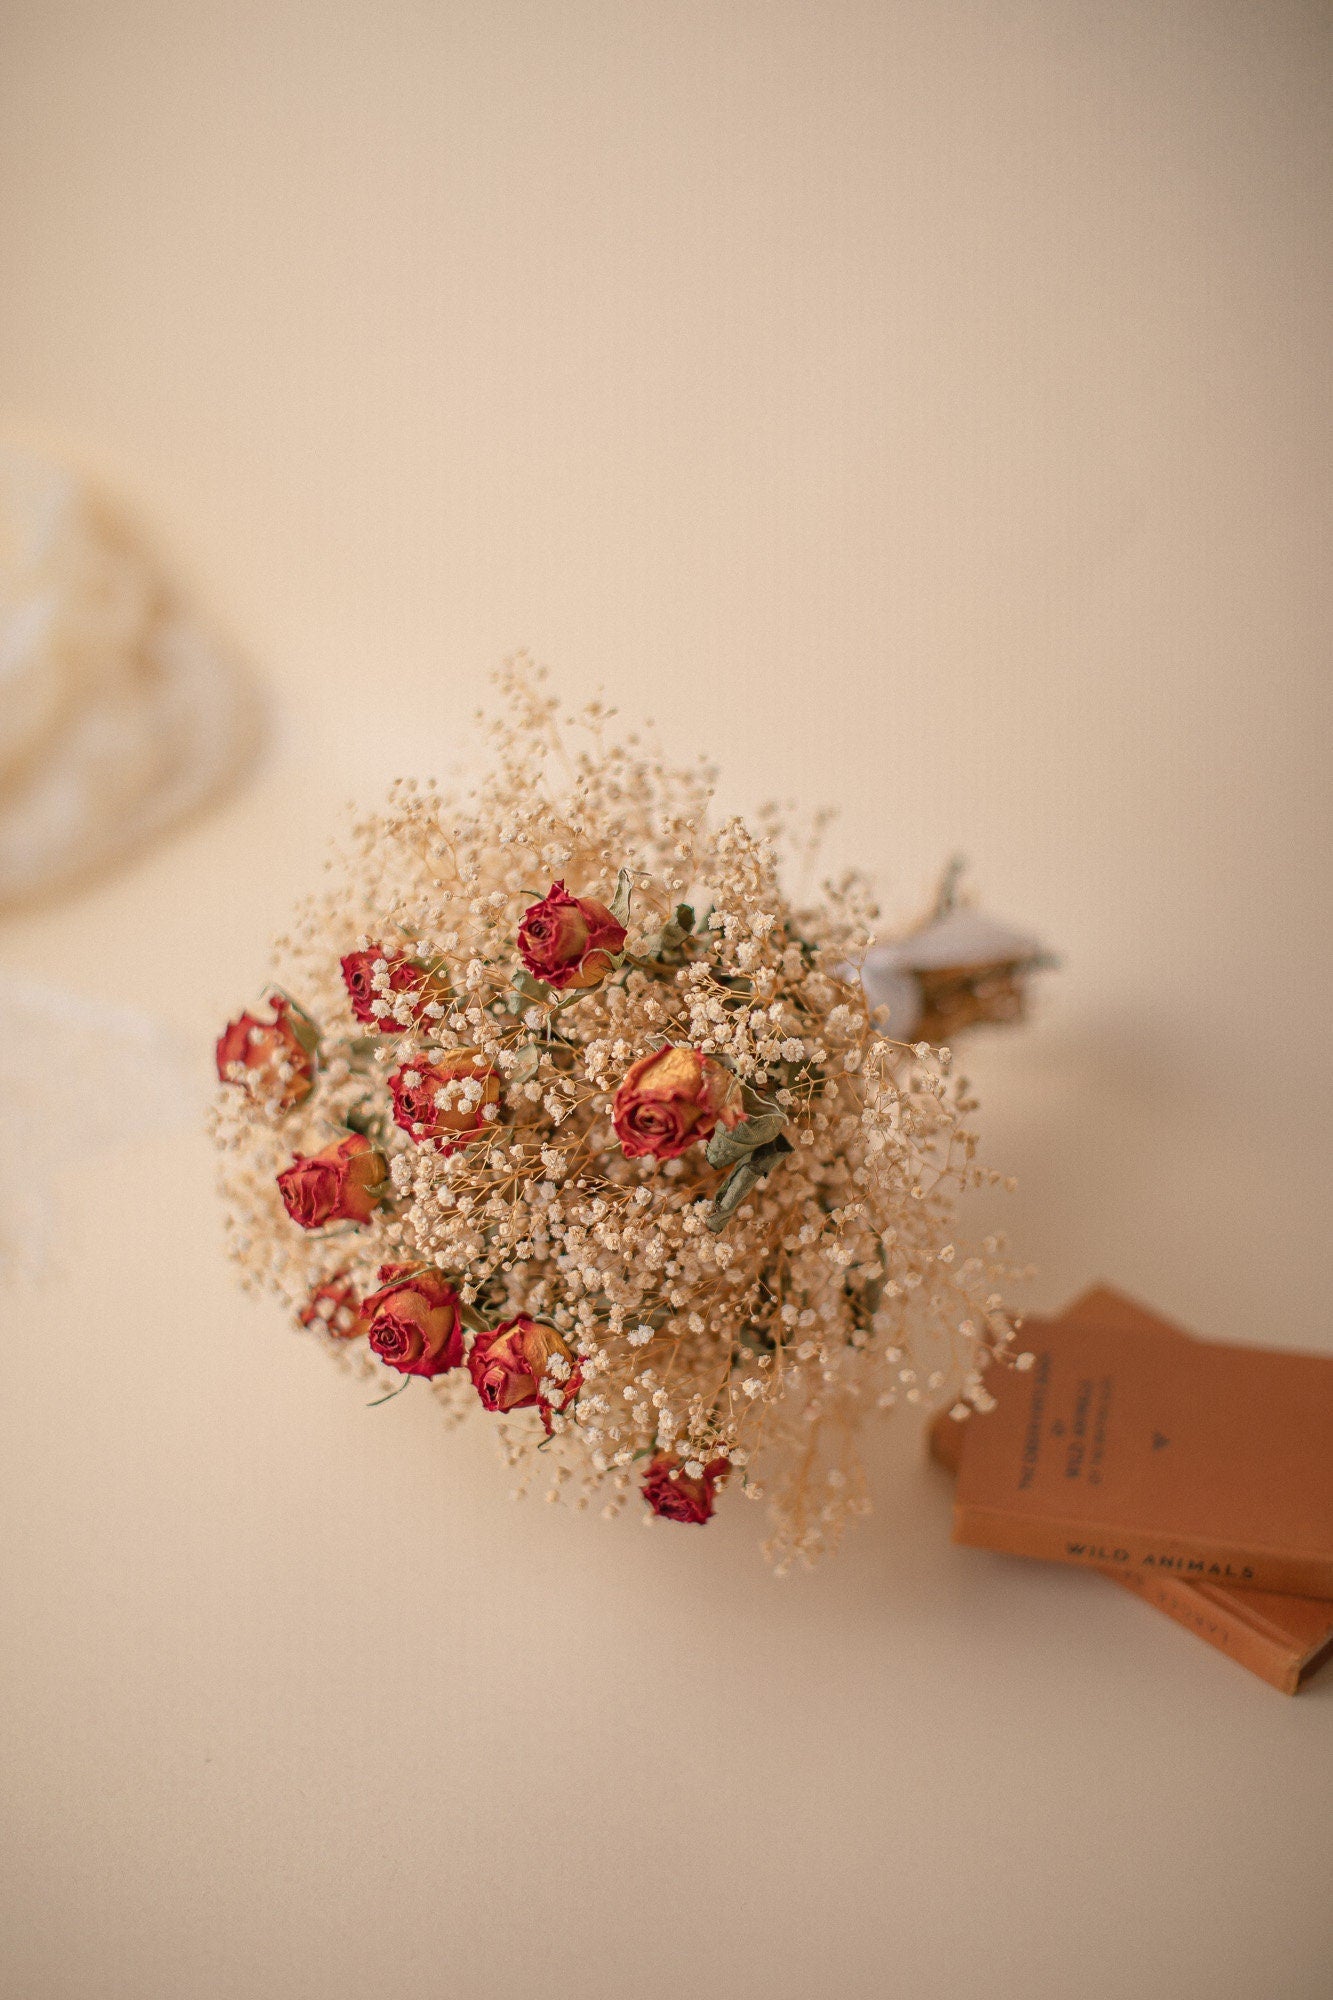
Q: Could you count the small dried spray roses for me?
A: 10